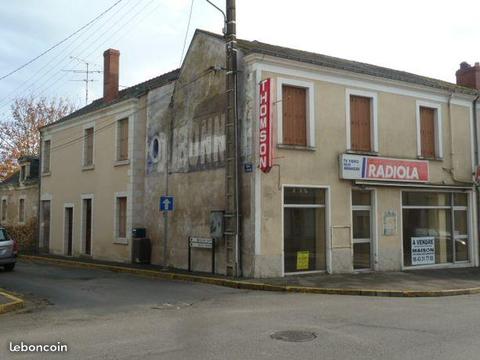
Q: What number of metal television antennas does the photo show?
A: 1